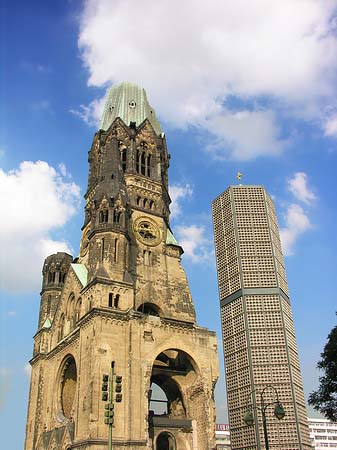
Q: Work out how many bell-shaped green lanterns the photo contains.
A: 2